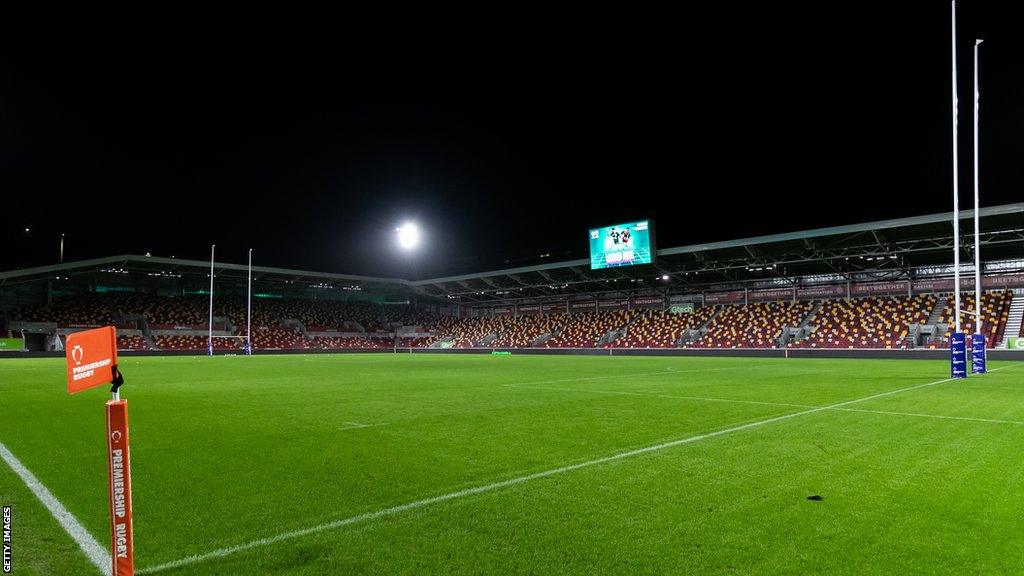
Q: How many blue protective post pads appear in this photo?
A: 4